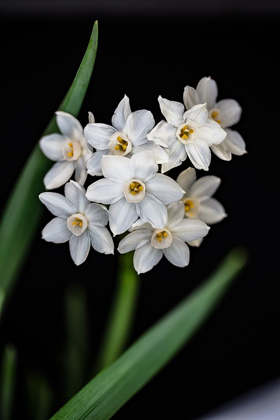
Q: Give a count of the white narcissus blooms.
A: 8